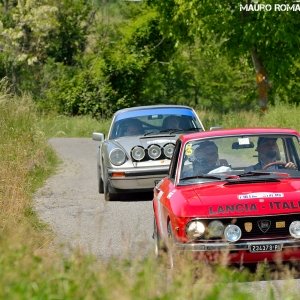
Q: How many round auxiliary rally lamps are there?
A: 5